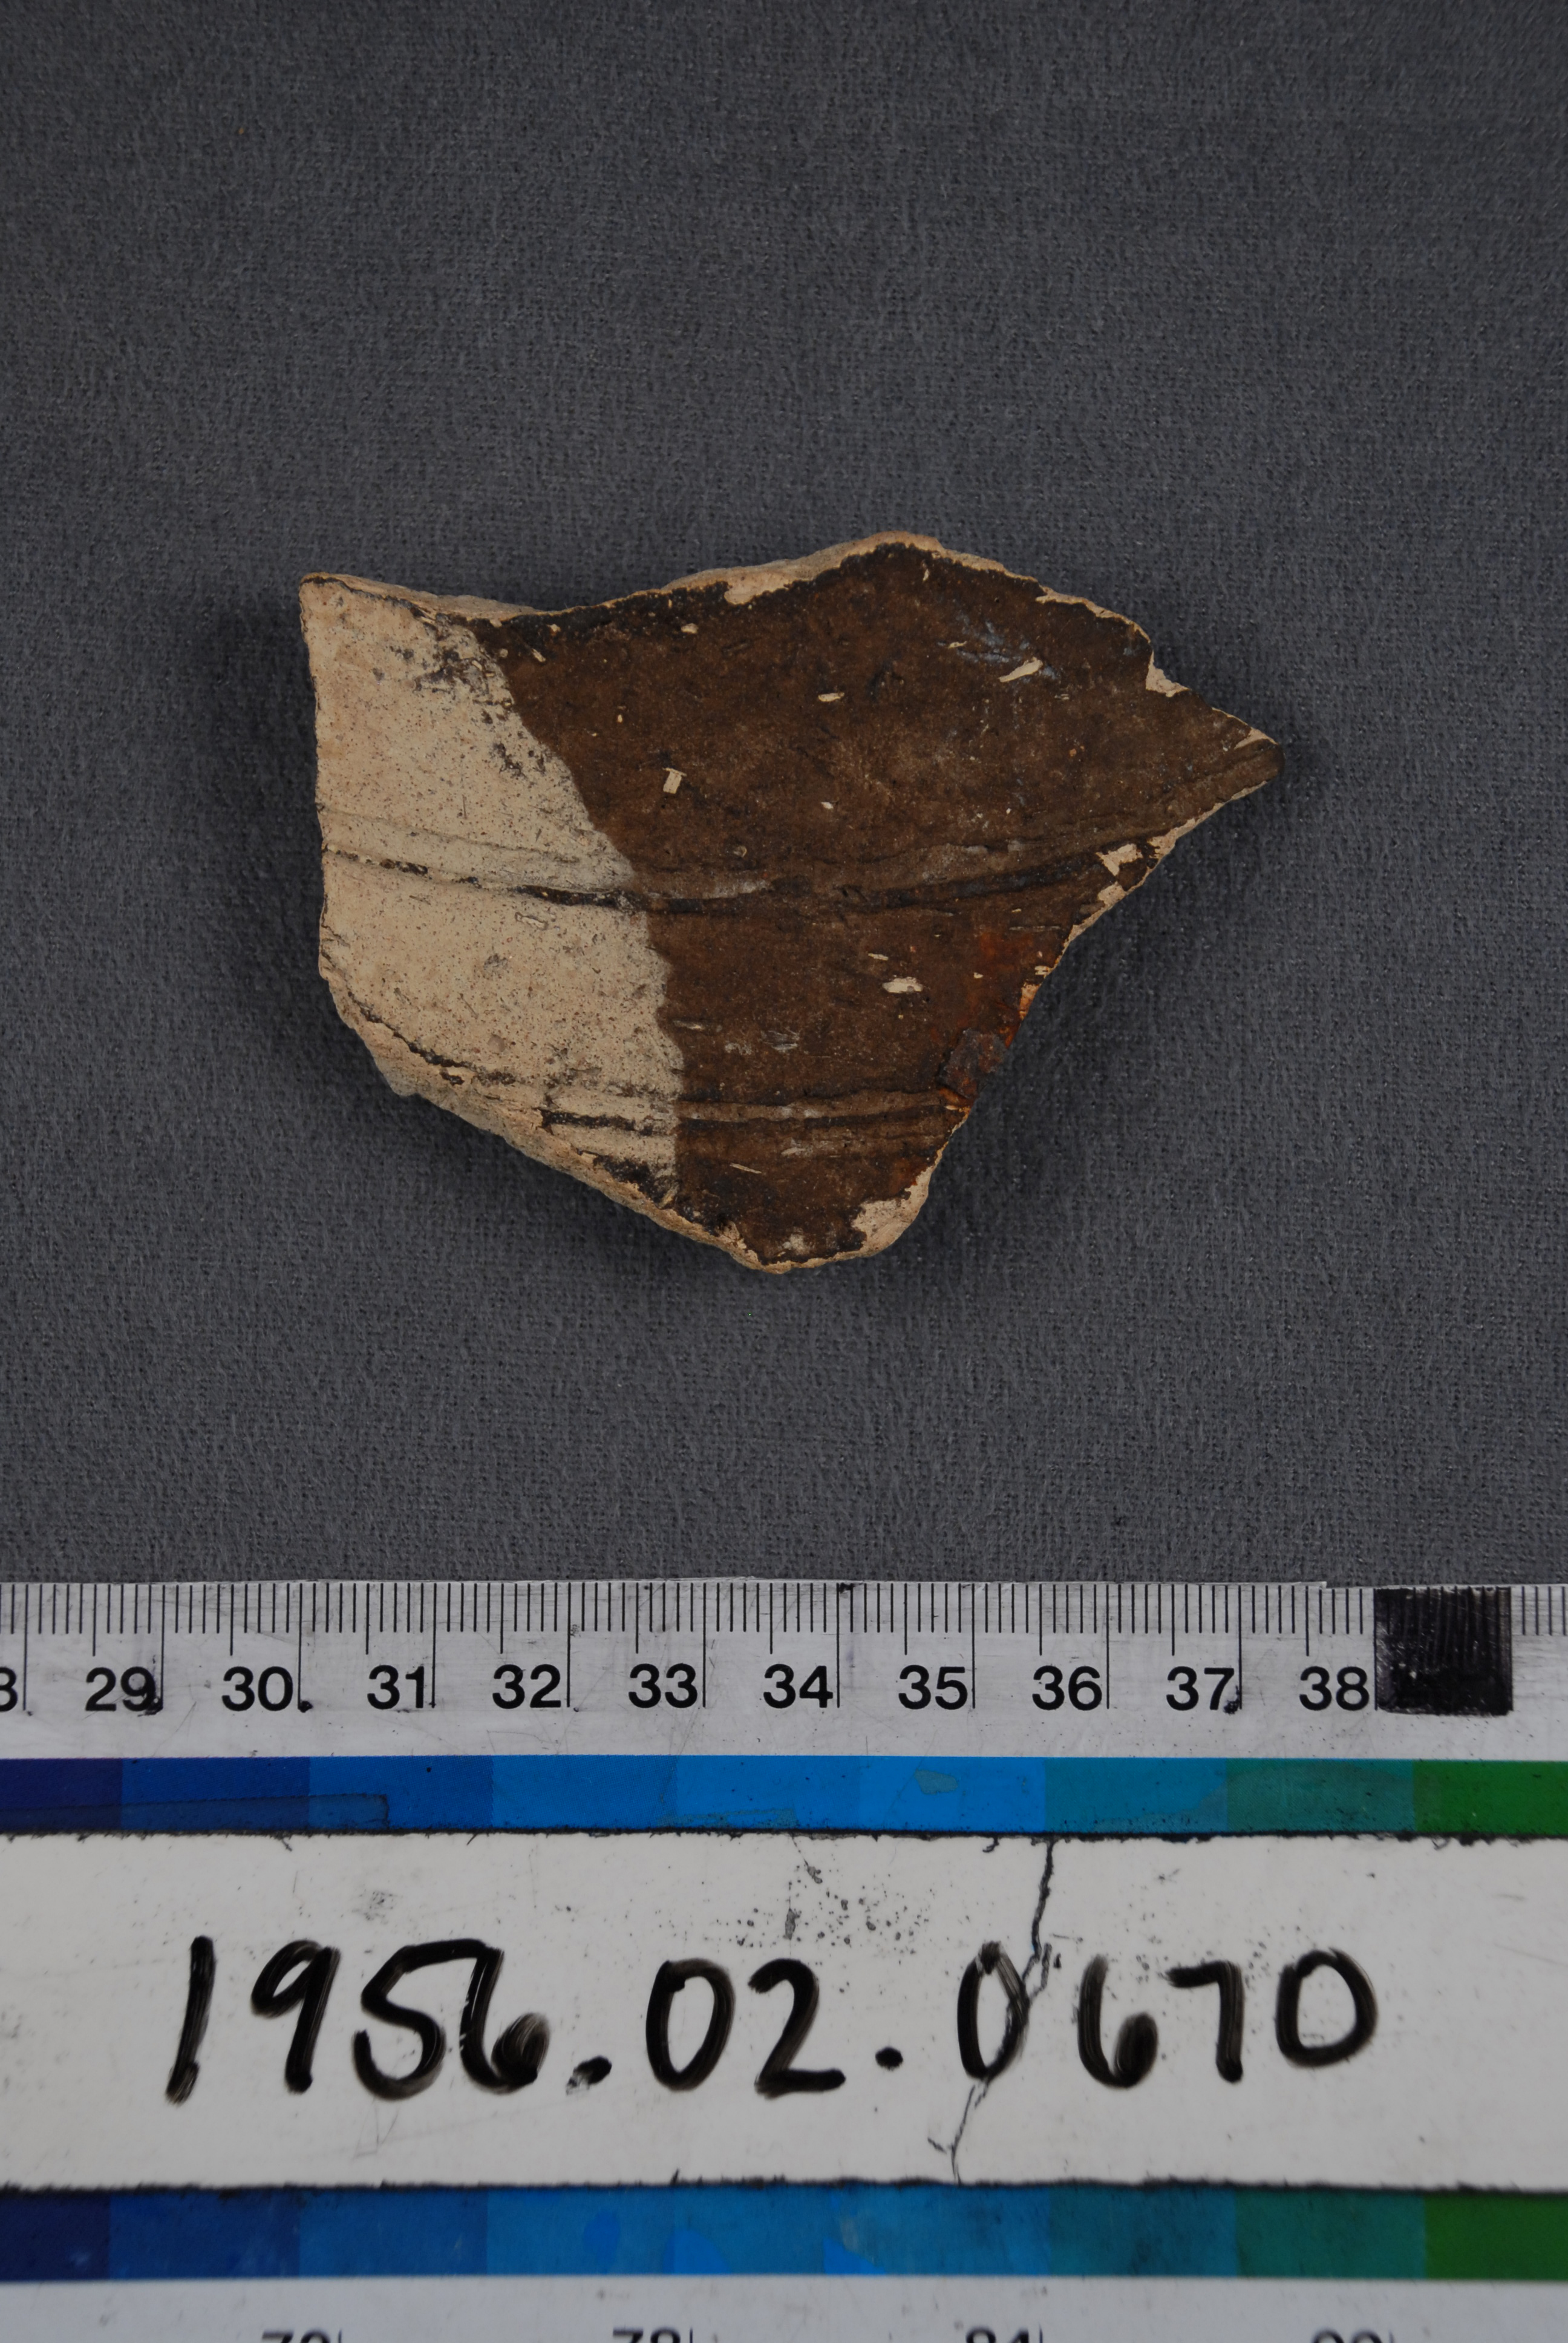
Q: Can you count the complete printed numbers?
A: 10